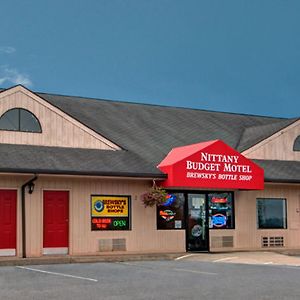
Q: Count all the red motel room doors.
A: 2